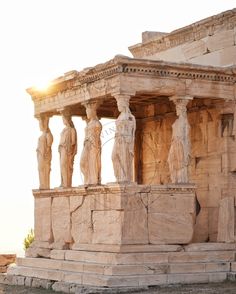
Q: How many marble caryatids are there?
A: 5